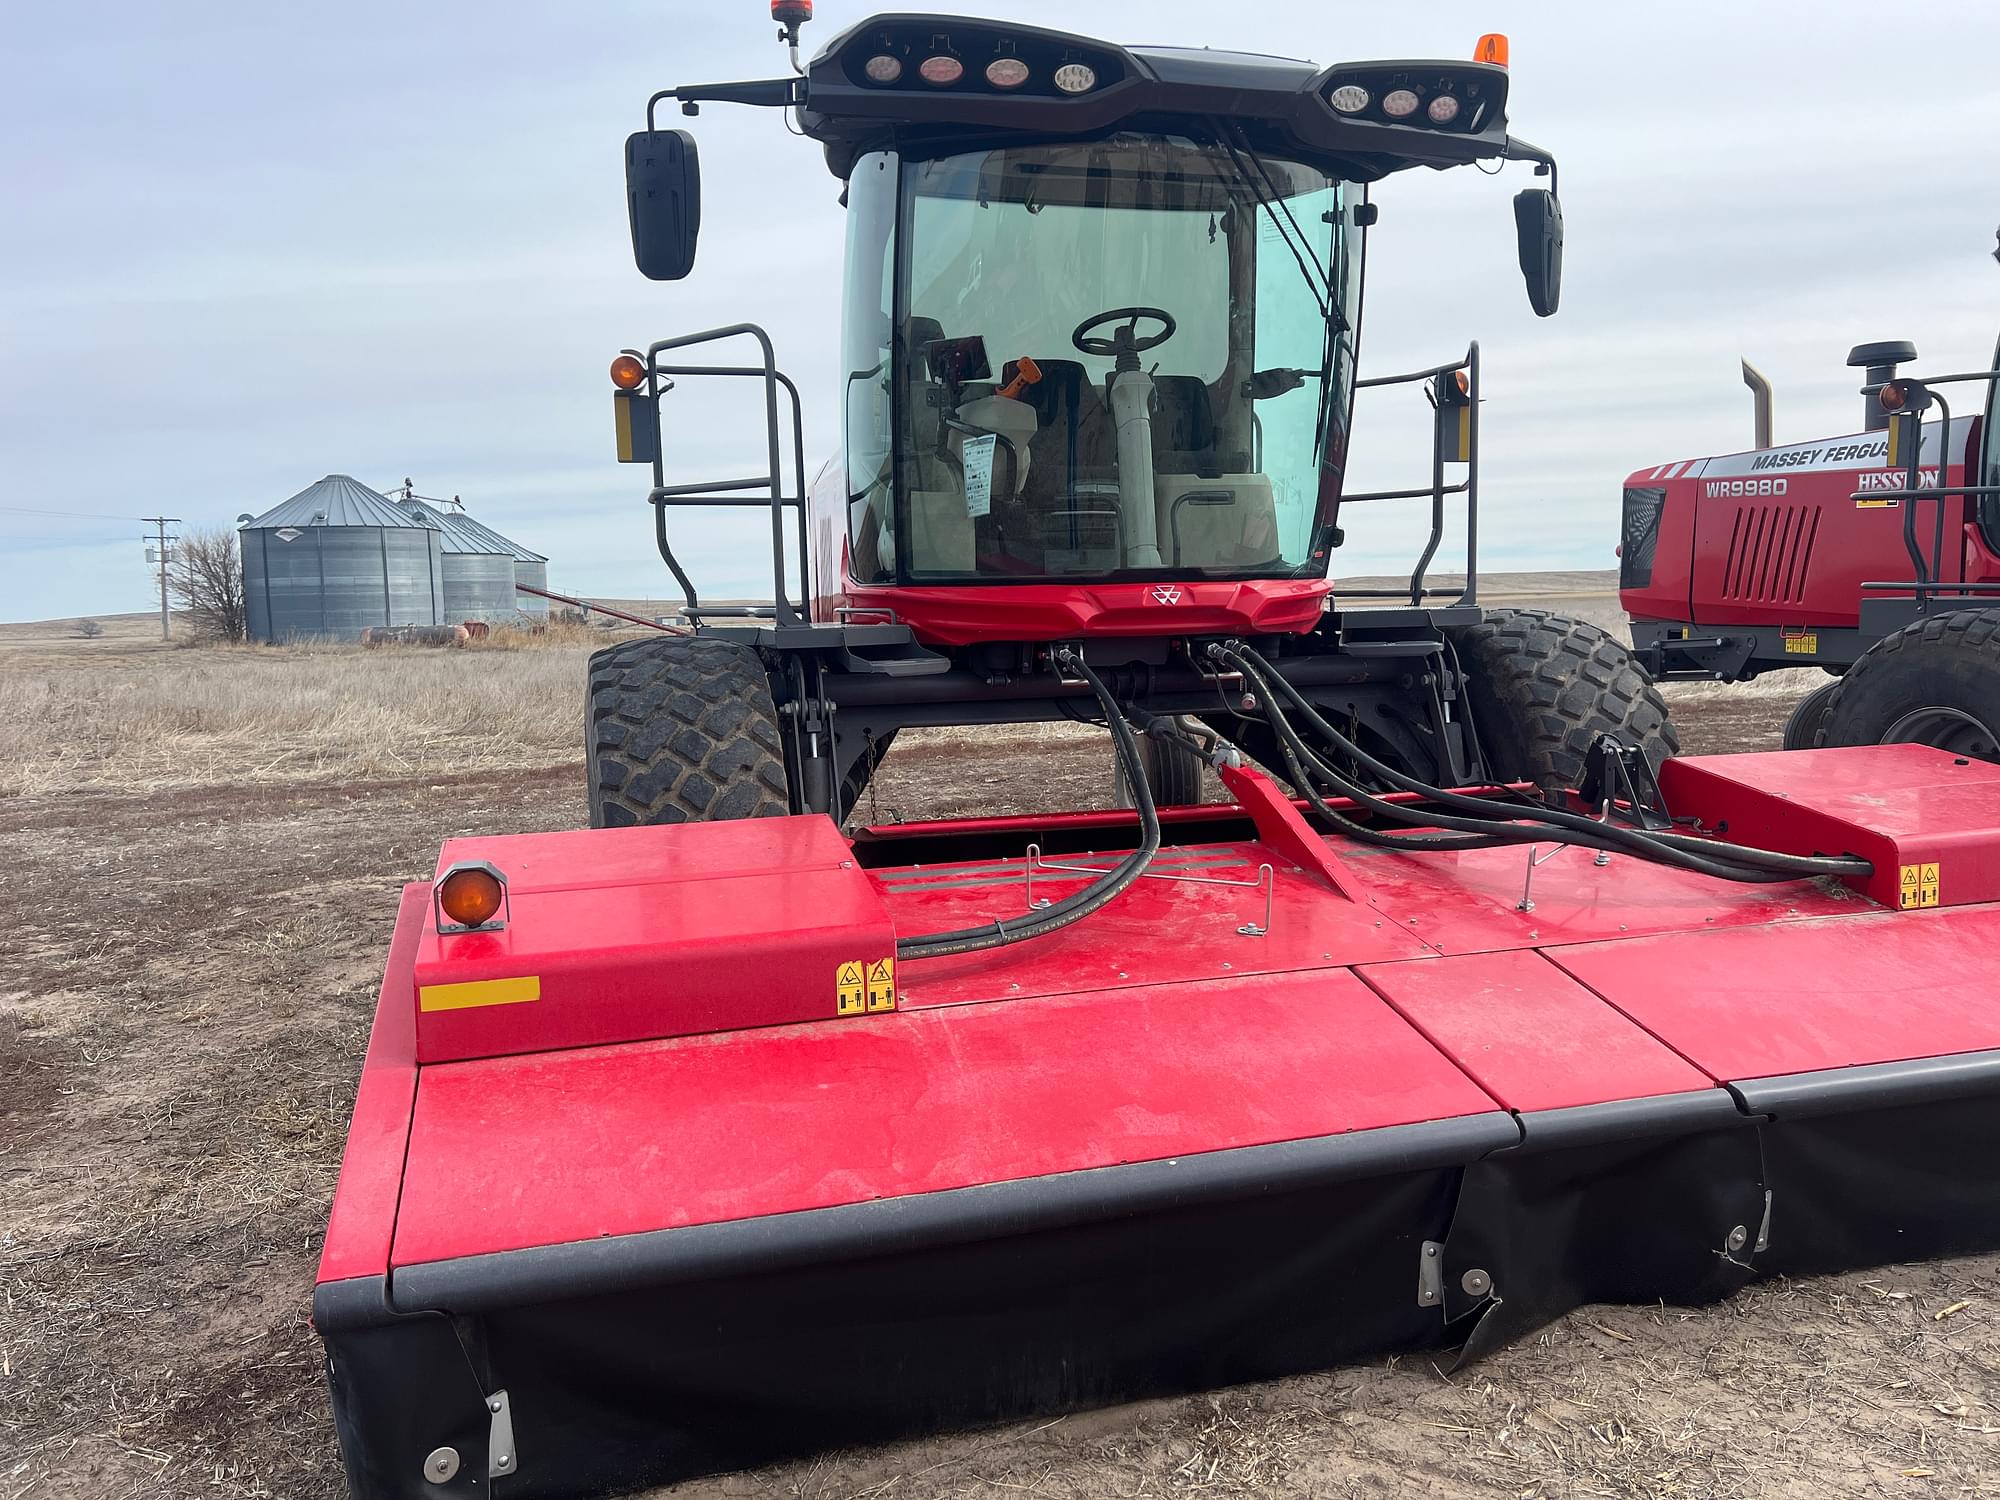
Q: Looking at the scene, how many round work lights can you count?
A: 7